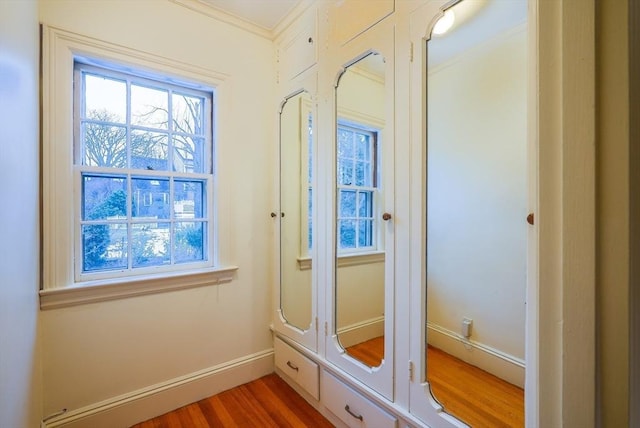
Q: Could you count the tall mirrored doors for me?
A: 3